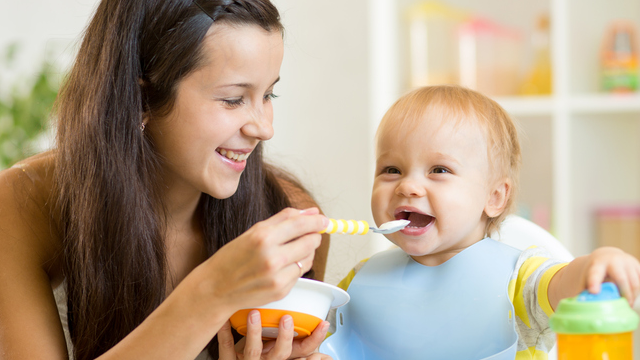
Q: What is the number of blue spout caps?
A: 1